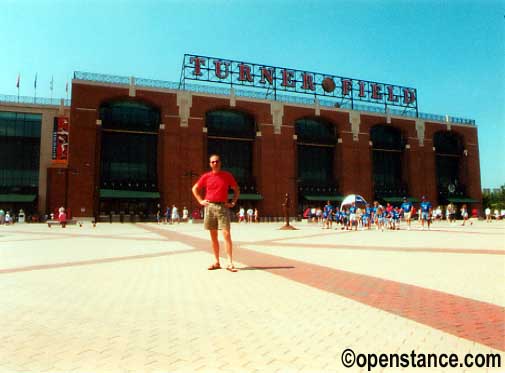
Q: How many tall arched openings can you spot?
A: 5